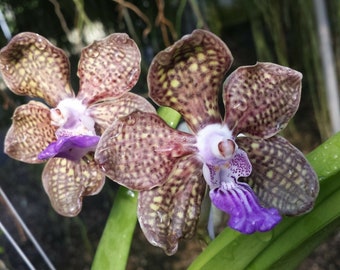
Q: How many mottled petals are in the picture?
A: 10